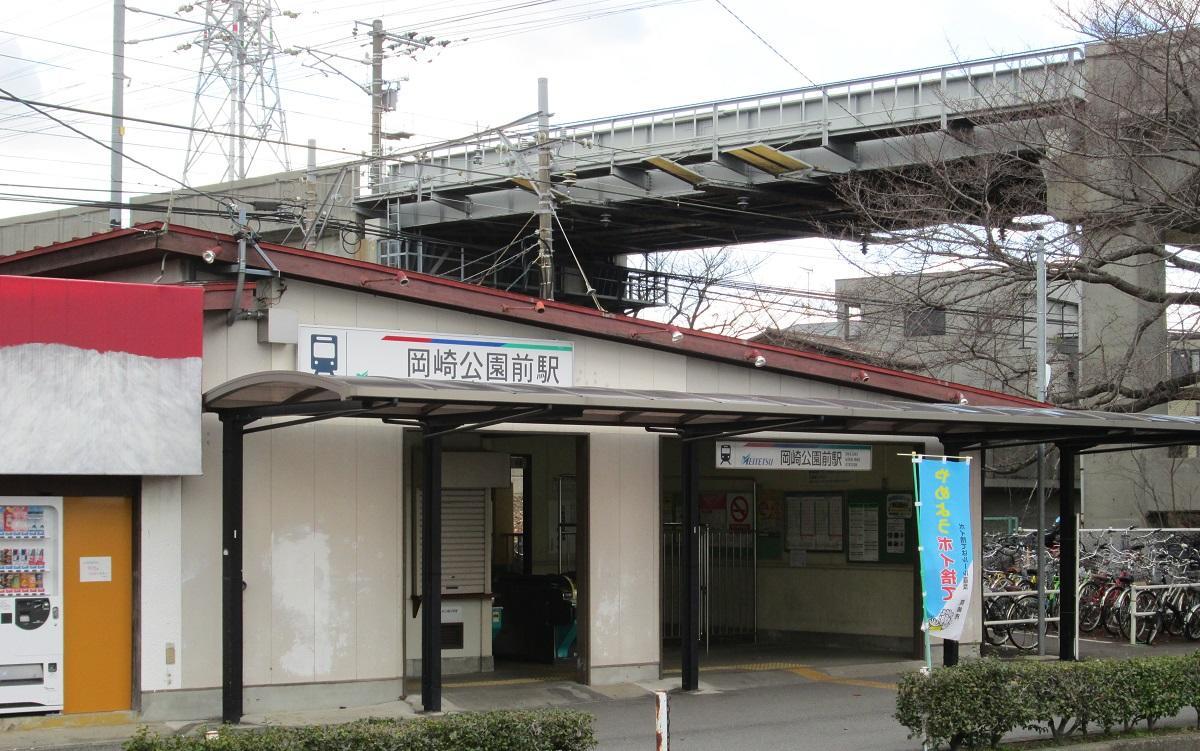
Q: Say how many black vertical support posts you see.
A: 5